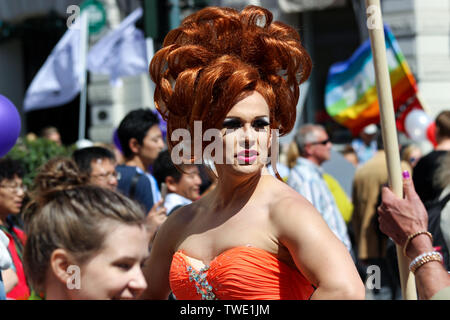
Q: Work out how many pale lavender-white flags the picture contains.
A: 2